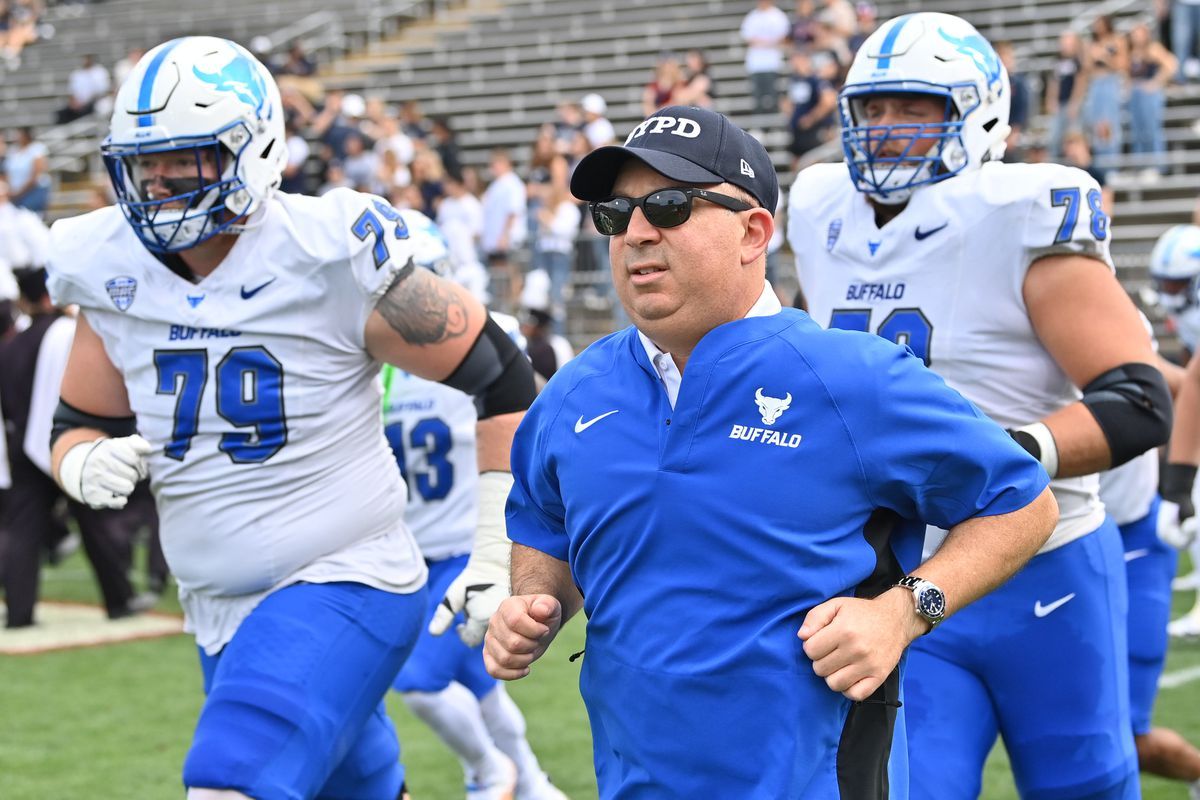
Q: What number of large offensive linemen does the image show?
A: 2